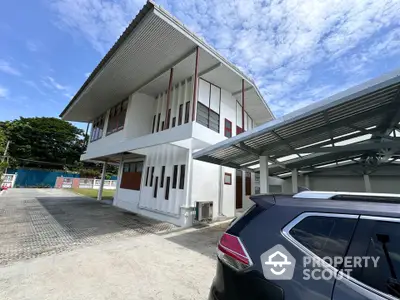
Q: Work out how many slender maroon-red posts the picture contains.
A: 3